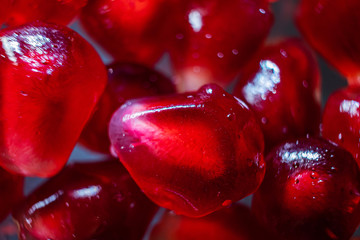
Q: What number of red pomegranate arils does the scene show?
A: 13